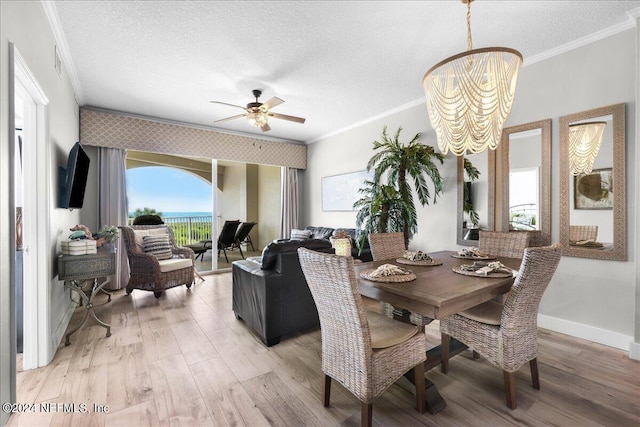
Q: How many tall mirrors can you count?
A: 3